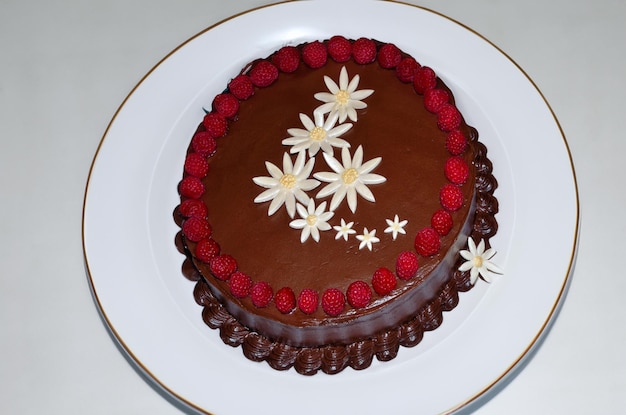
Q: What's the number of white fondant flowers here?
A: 9